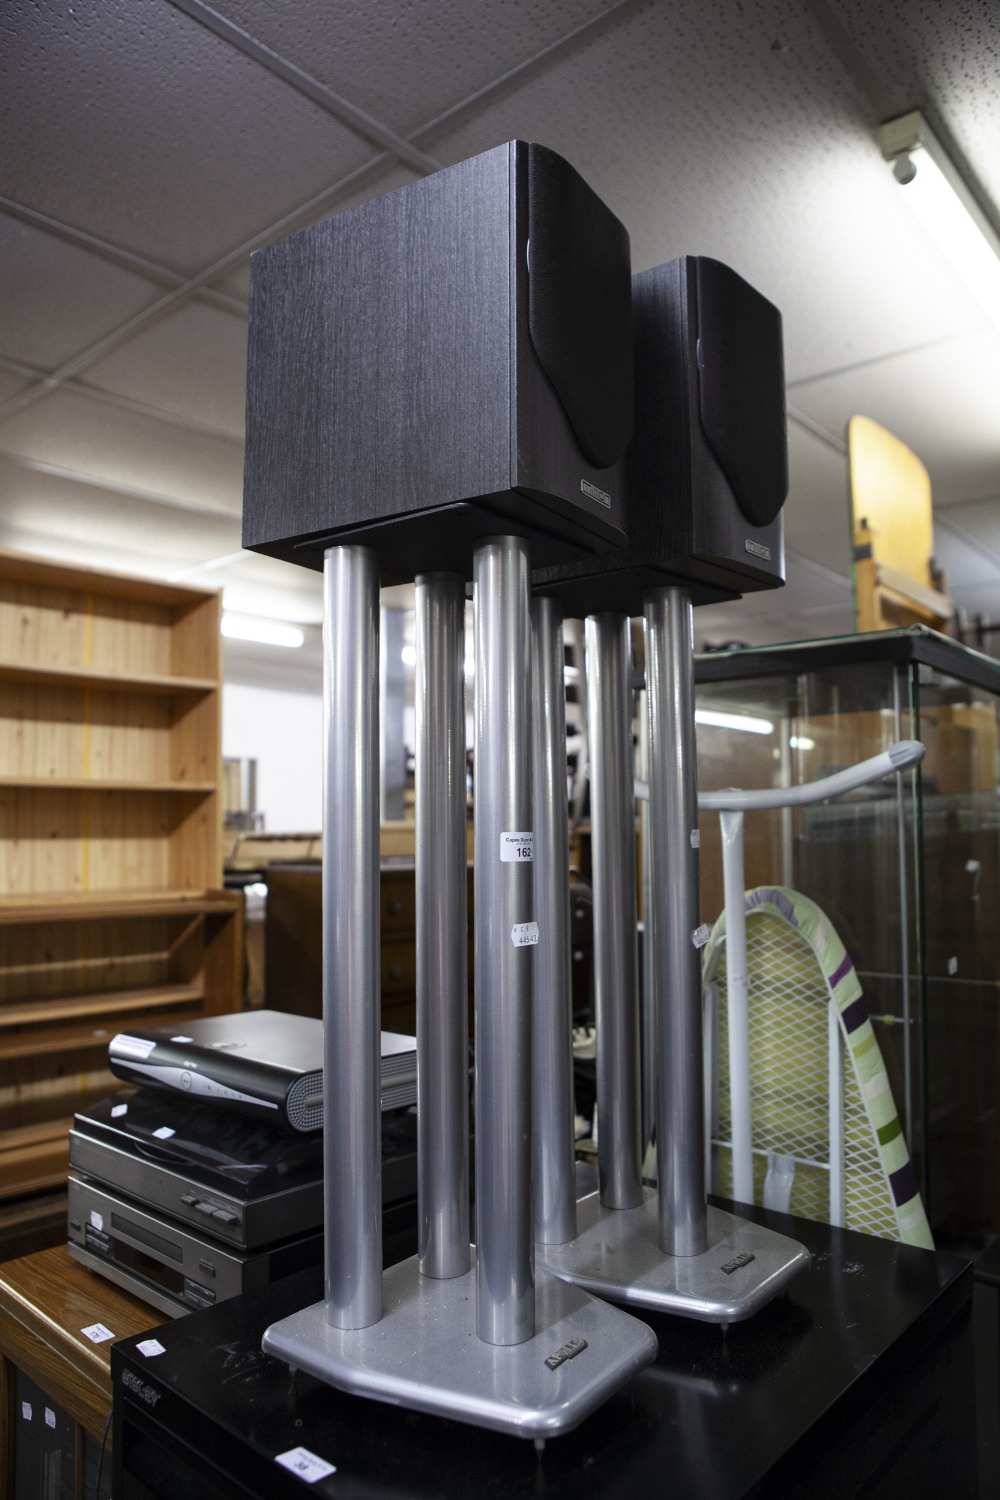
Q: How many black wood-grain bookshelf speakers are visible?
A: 2